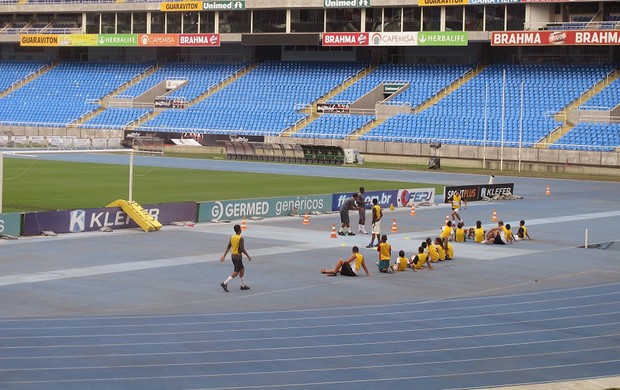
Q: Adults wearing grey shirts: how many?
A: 2